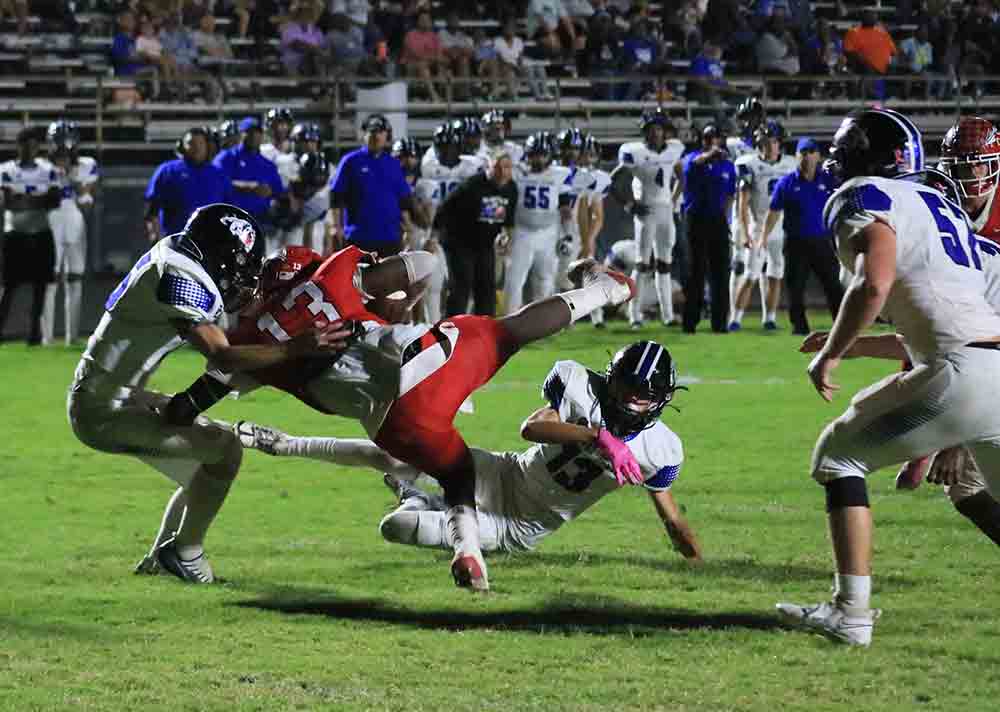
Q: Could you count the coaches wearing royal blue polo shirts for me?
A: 5